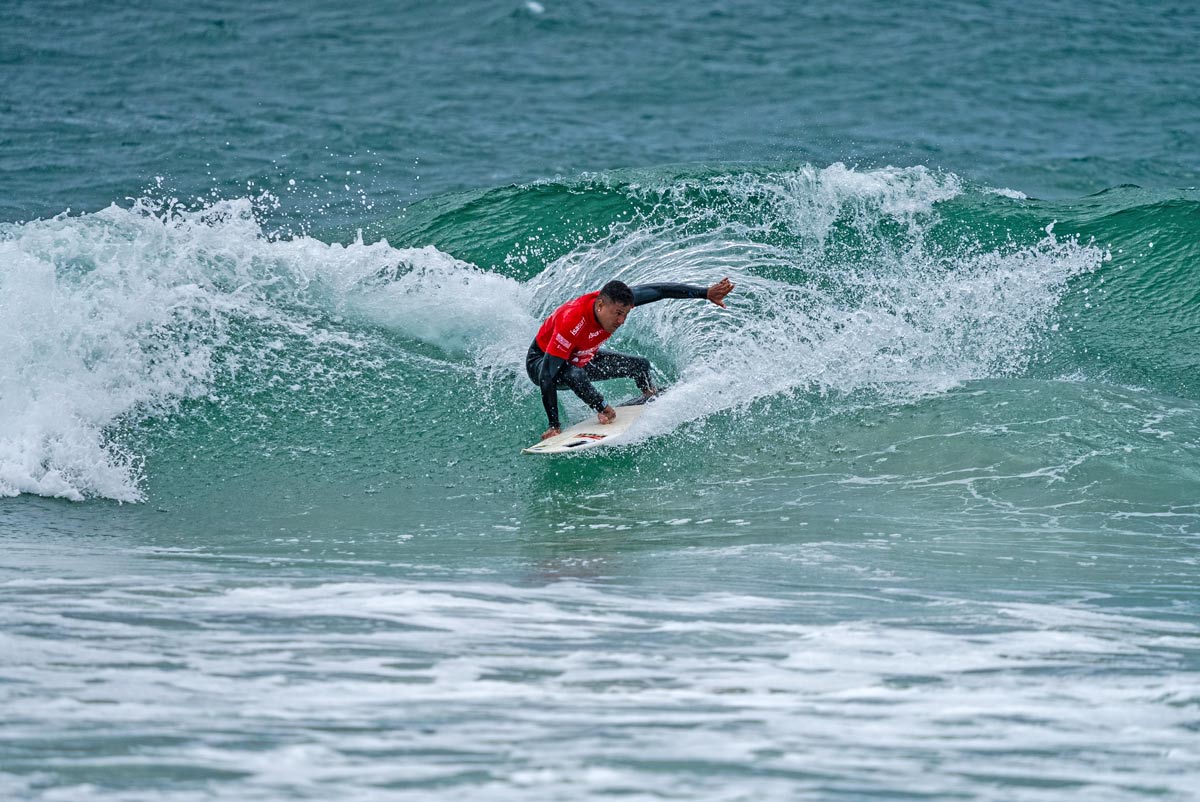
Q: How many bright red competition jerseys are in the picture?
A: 1